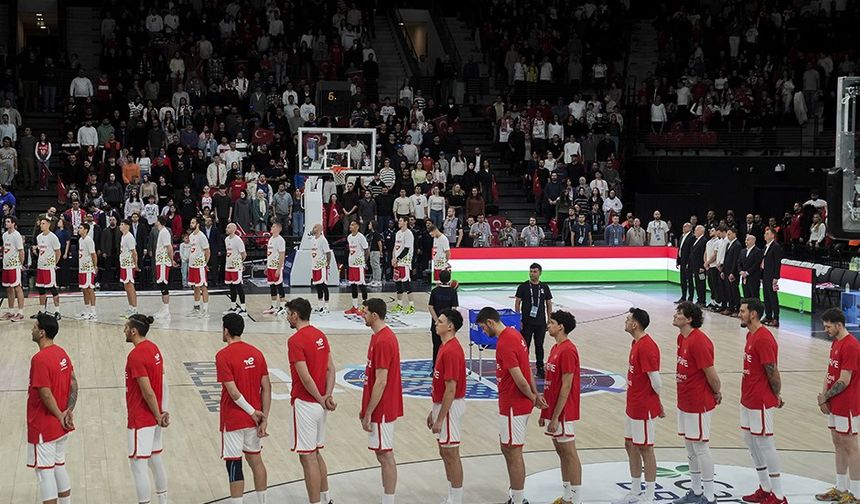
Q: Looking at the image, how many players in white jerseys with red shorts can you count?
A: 12